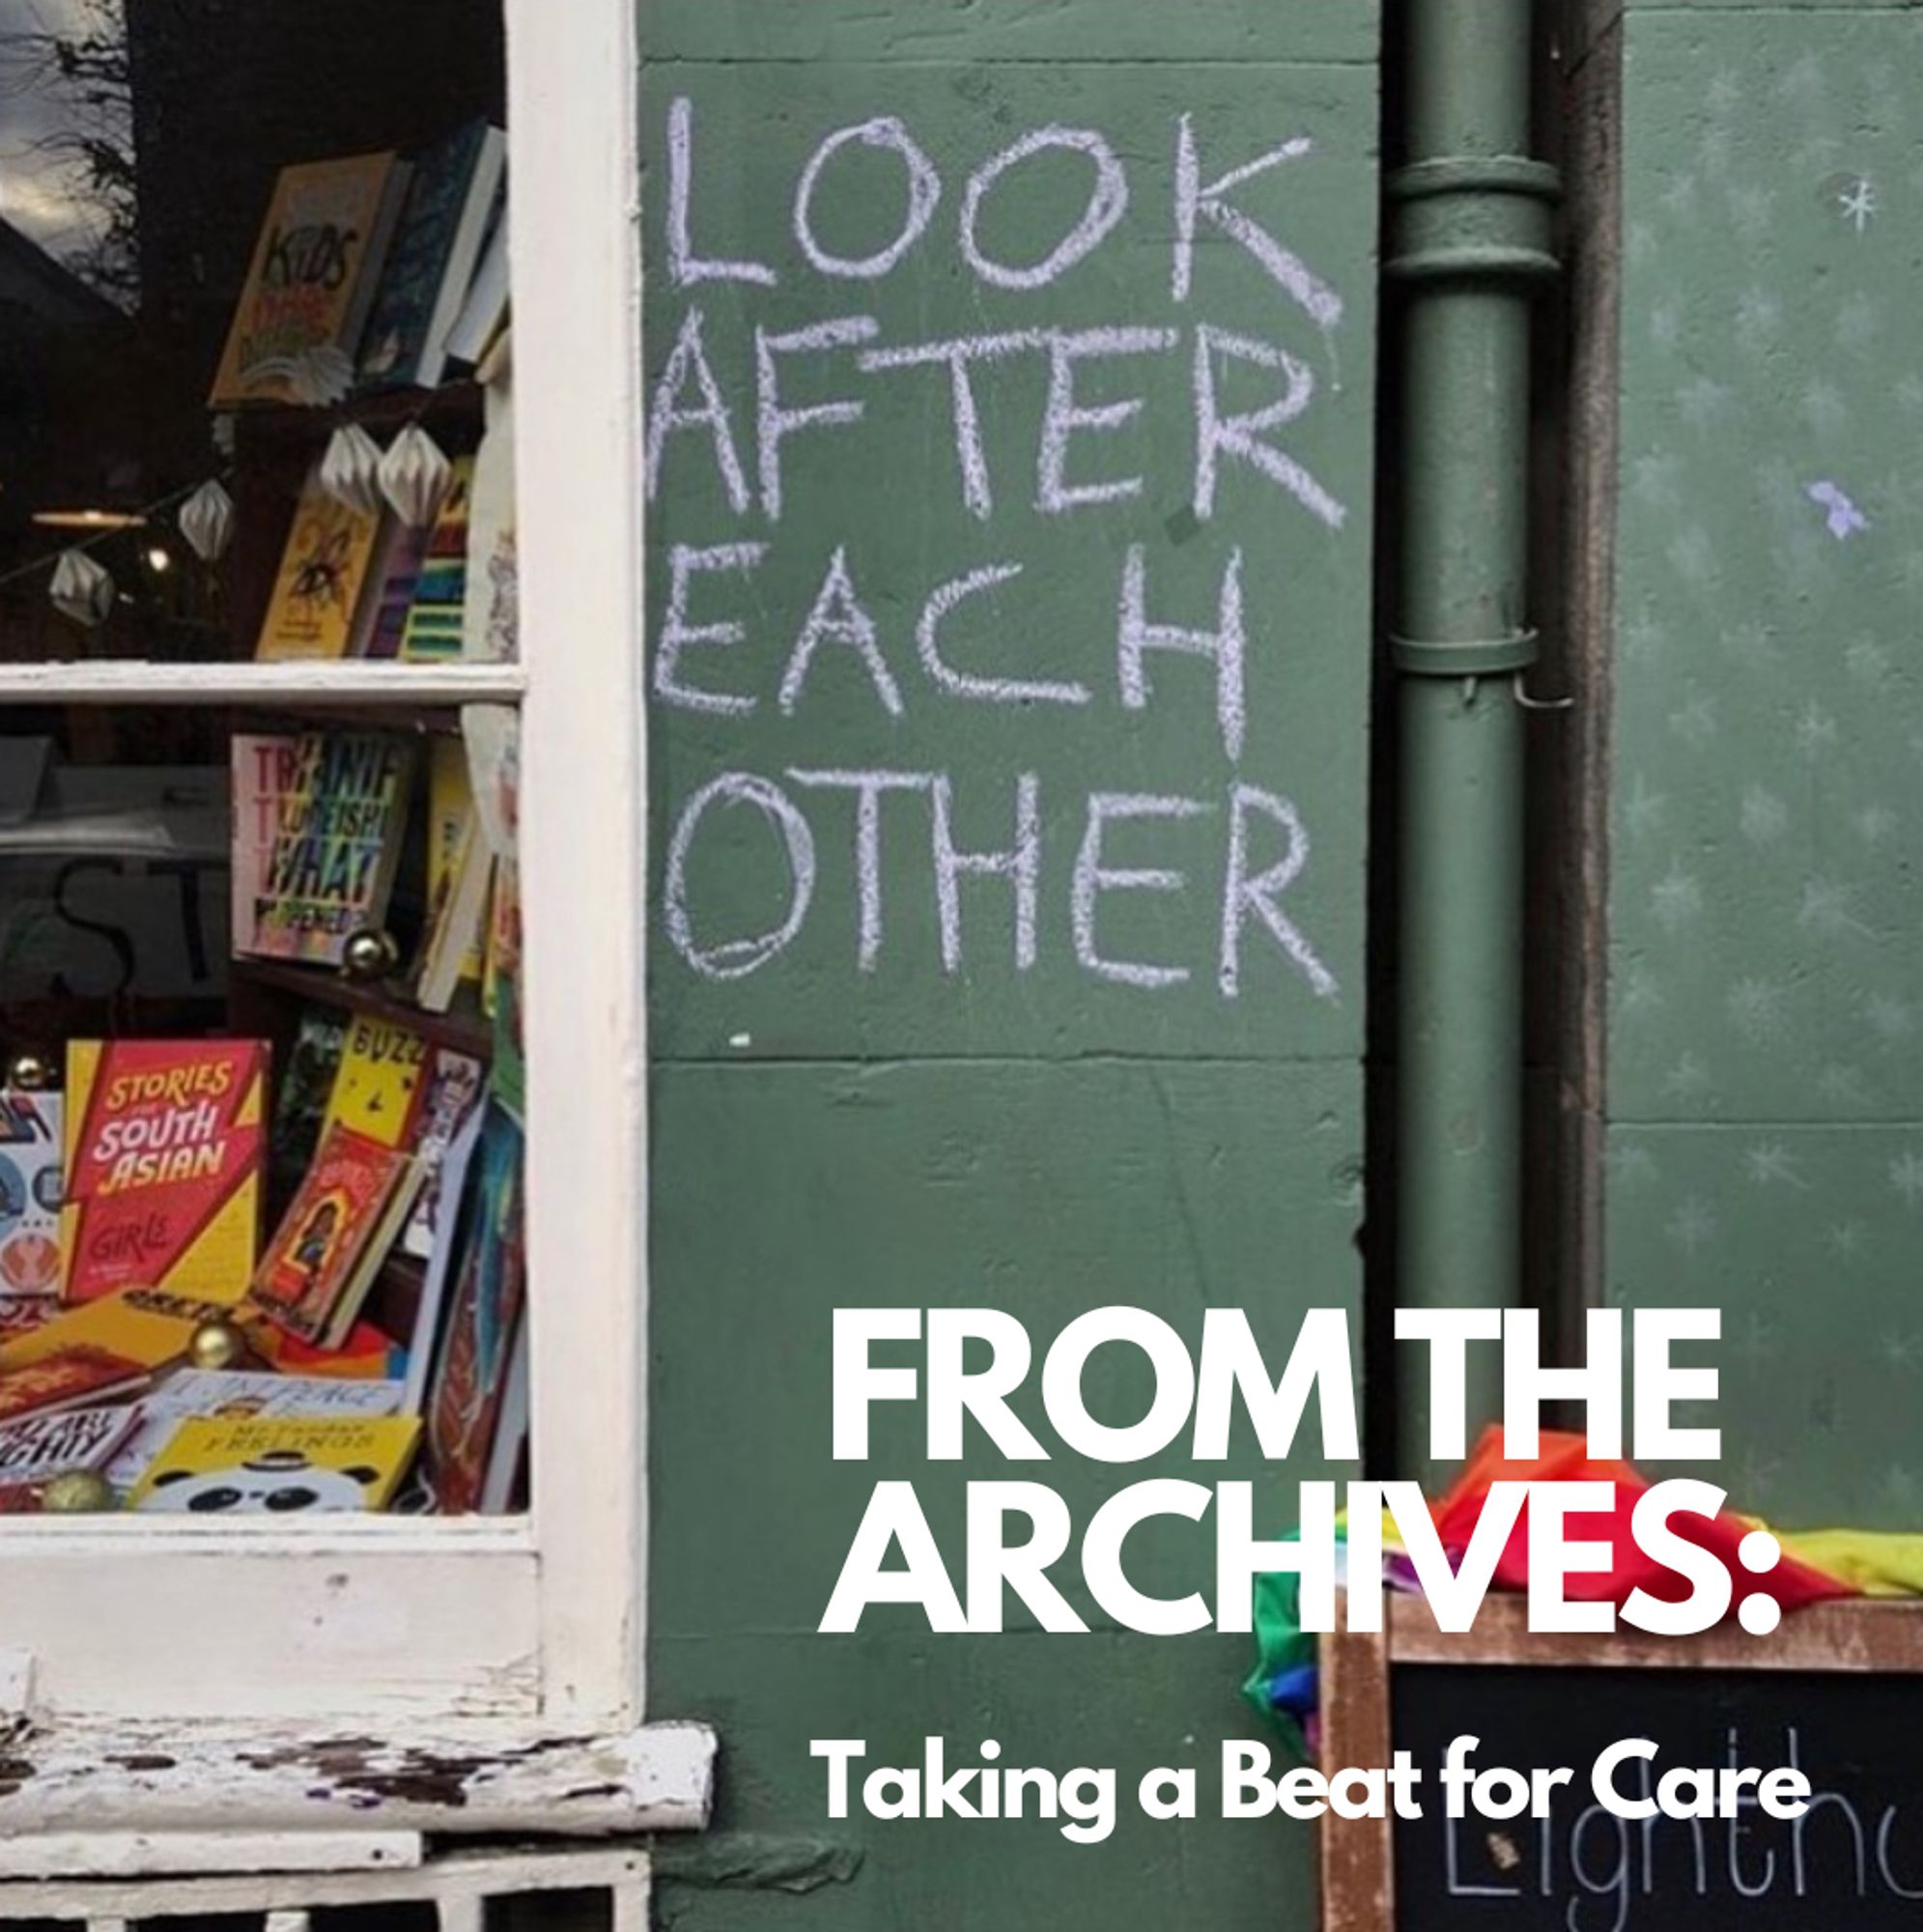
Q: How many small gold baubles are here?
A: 4